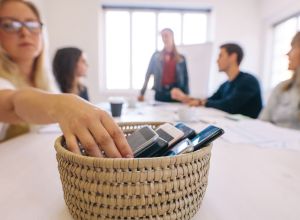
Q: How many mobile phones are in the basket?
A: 6